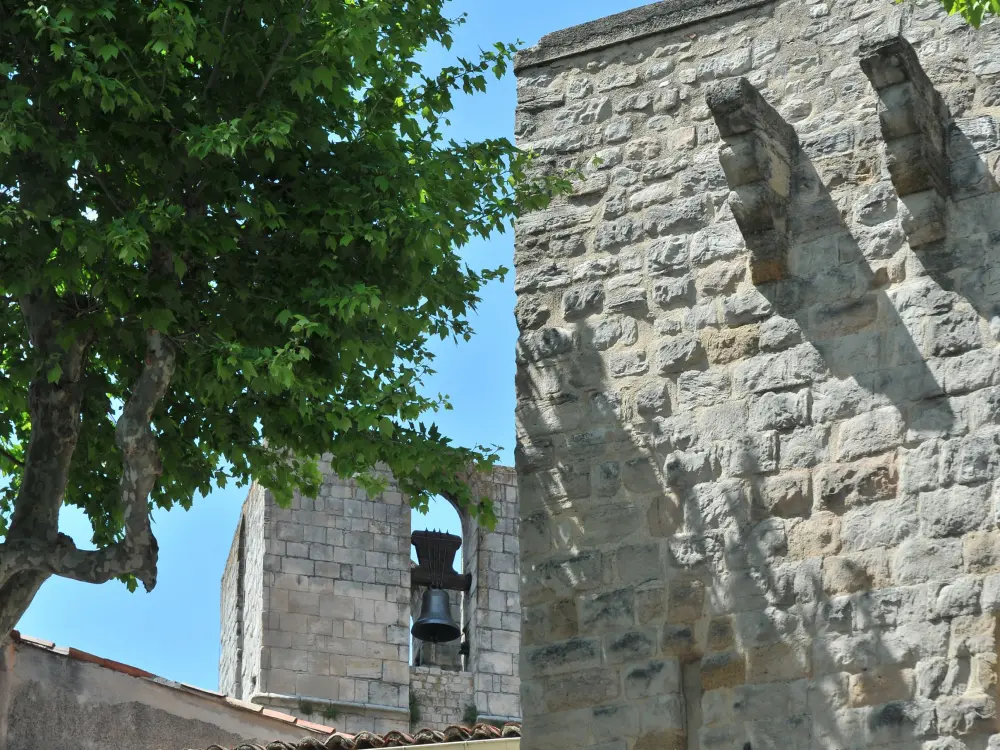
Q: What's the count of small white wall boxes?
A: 0